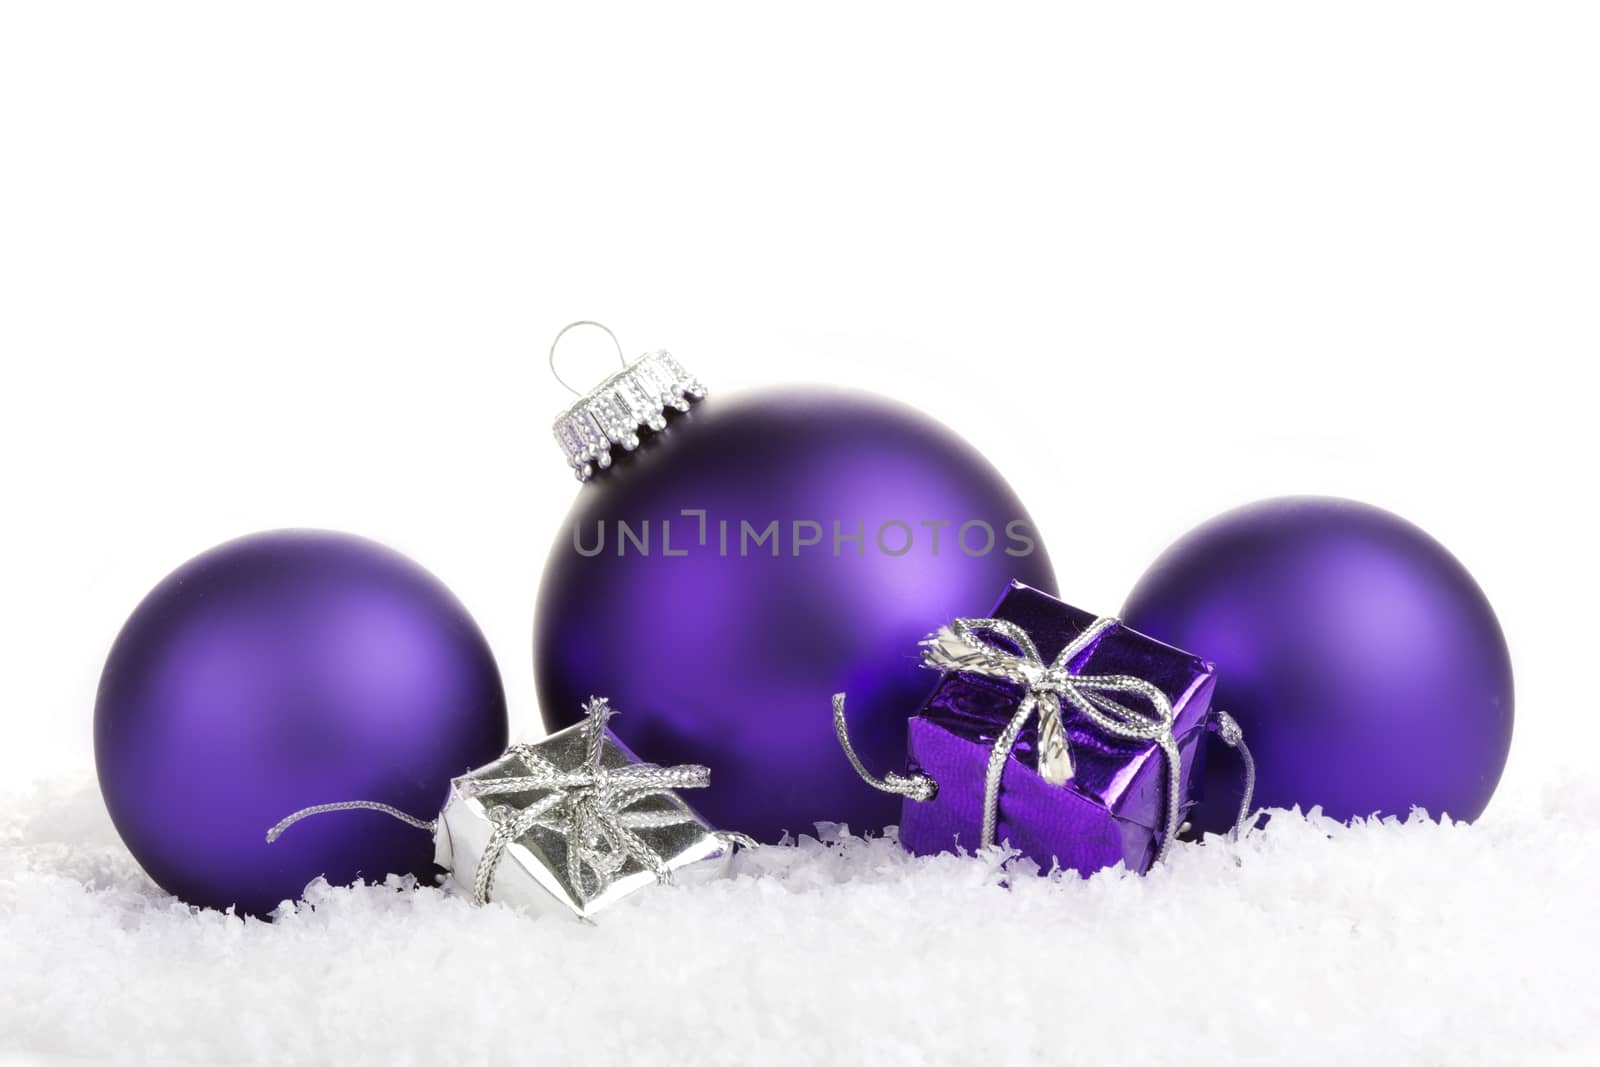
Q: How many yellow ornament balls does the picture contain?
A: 0